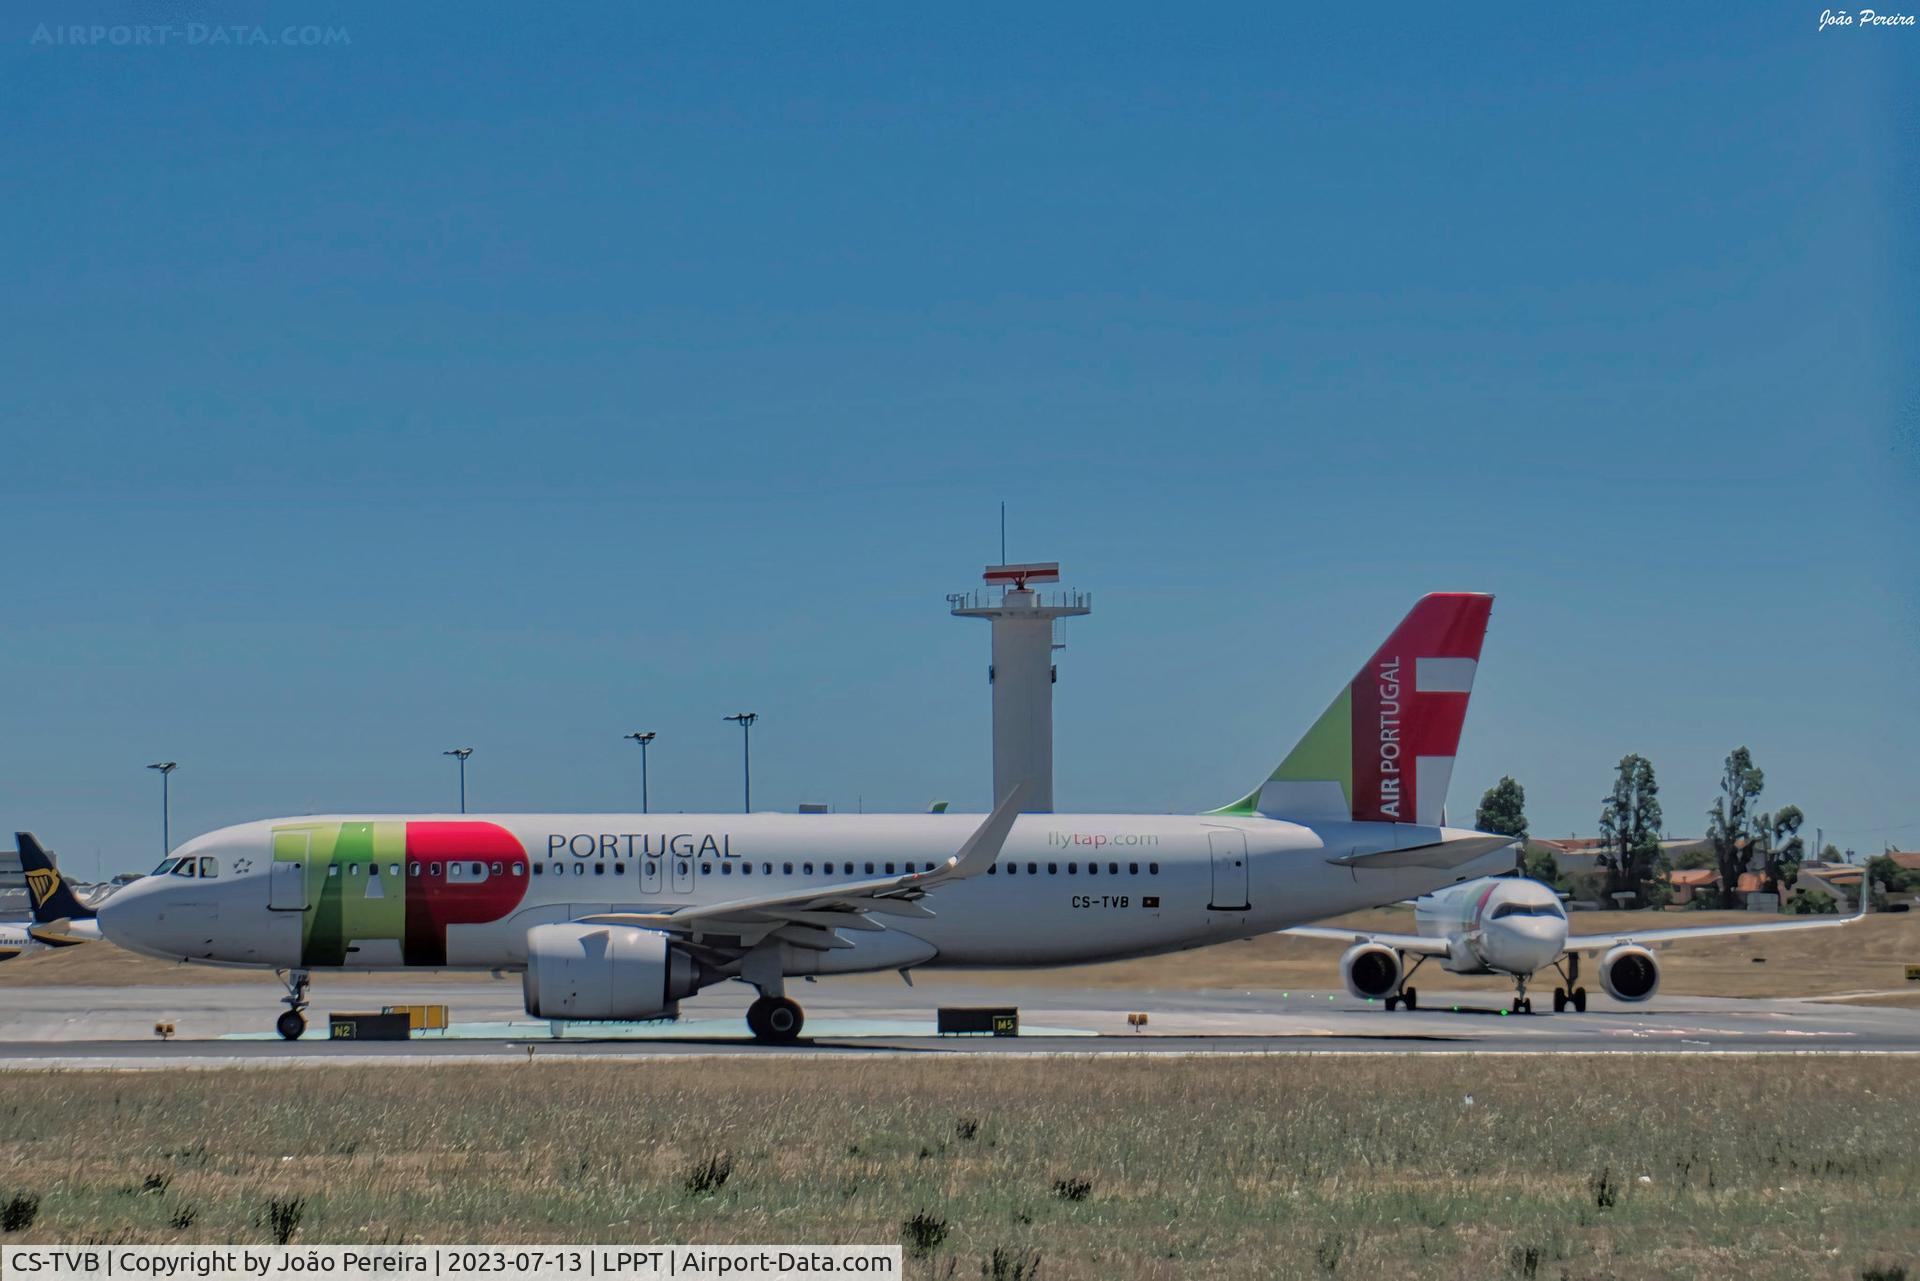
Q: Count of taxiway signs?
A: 2